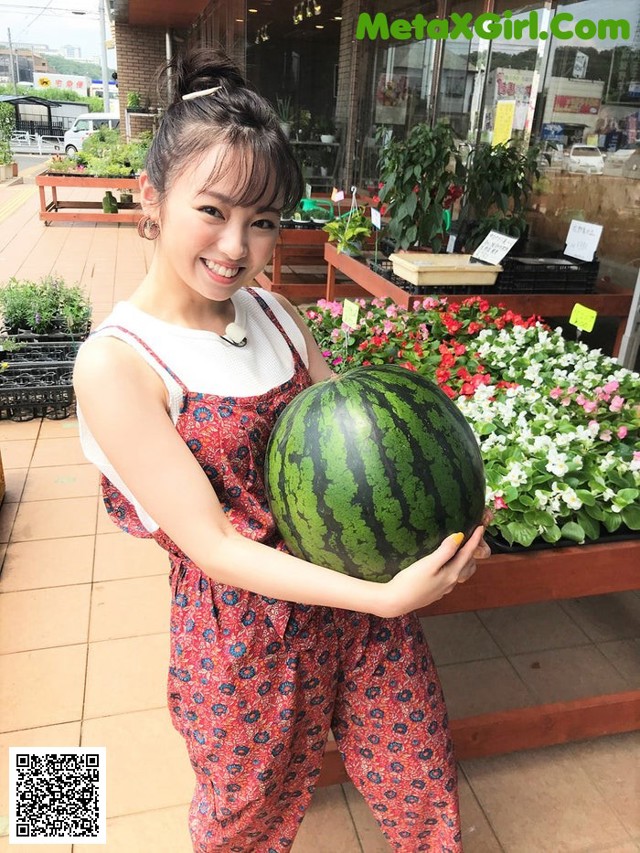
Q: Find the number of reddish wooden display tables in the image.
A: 4